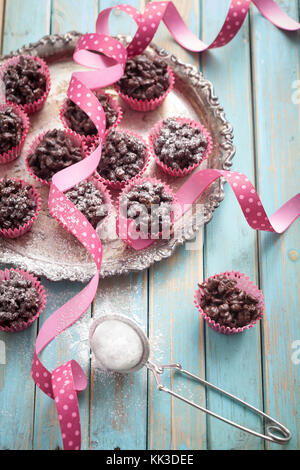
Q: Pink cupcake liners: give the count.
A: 12